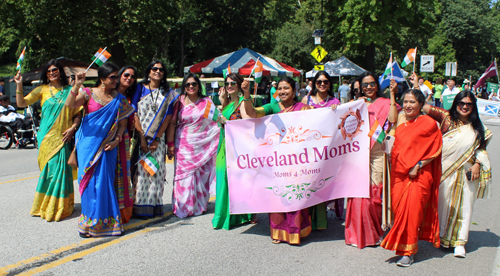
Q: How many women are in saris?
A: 12